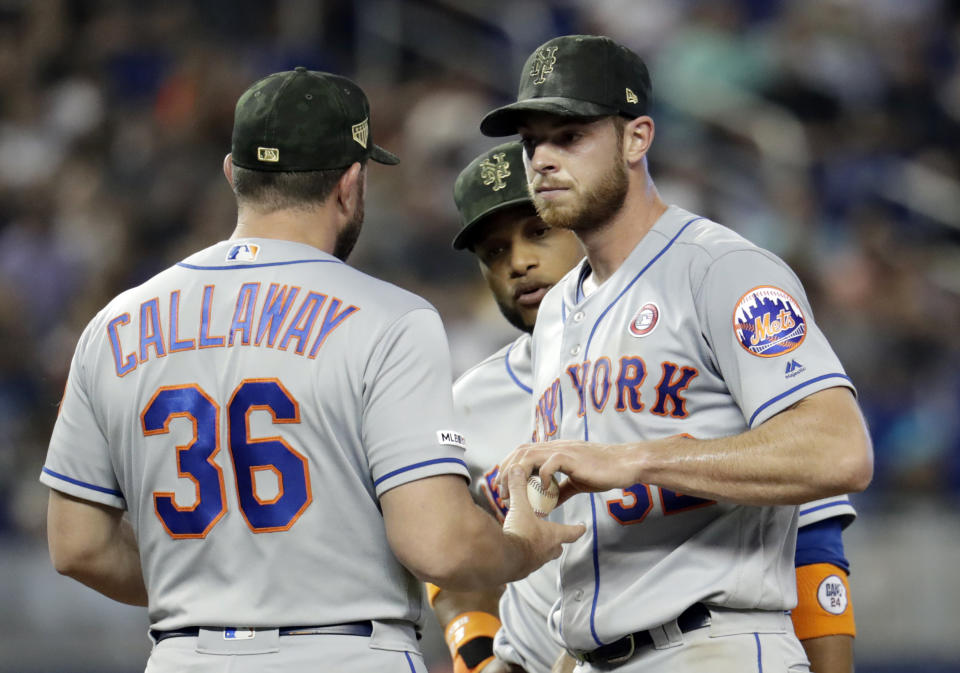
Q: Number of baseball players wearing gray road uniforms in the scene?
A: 3